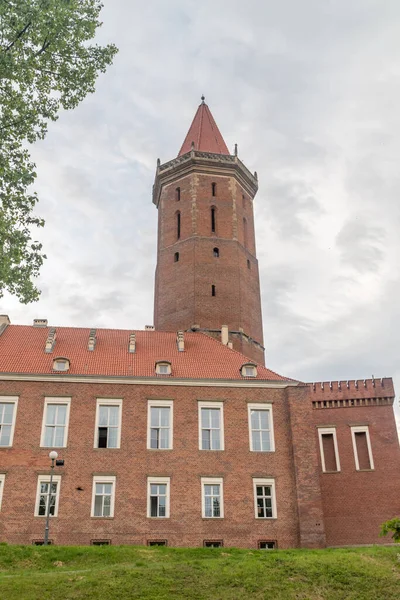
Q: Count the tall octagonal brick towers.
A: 1